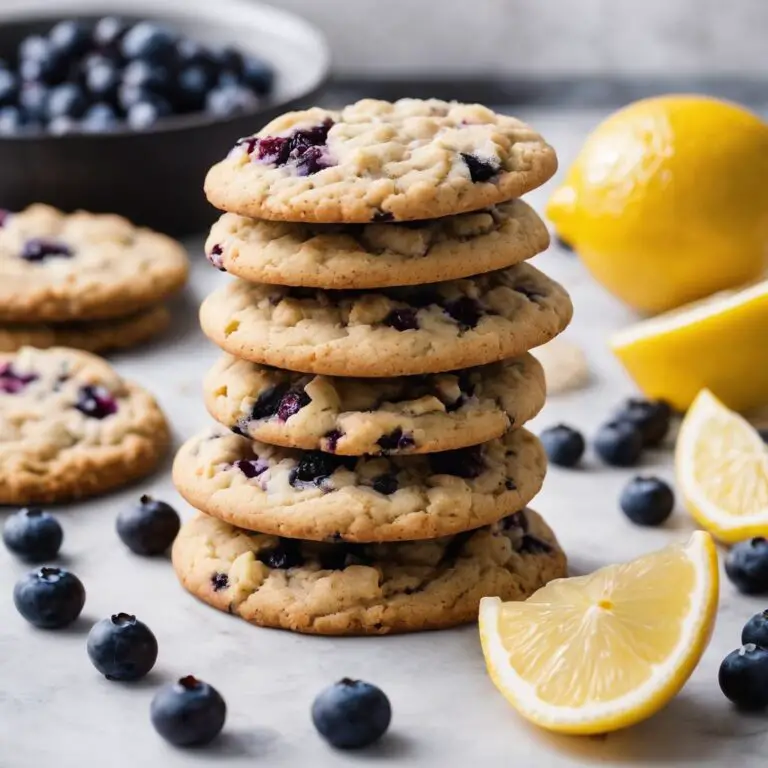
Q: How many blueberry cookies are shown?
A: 9